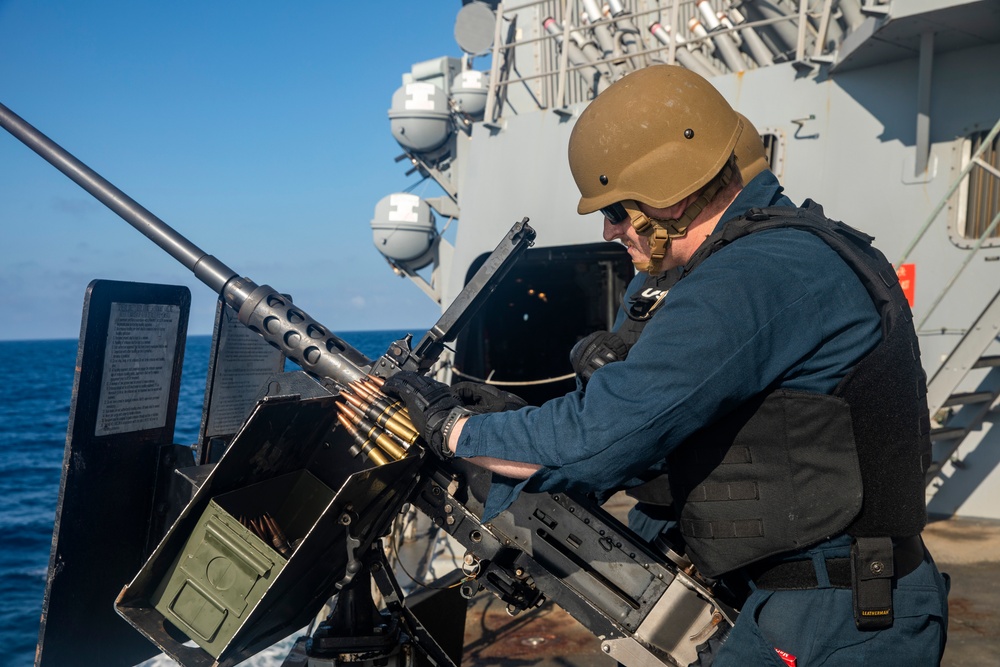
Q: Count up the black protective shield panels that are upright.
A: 2